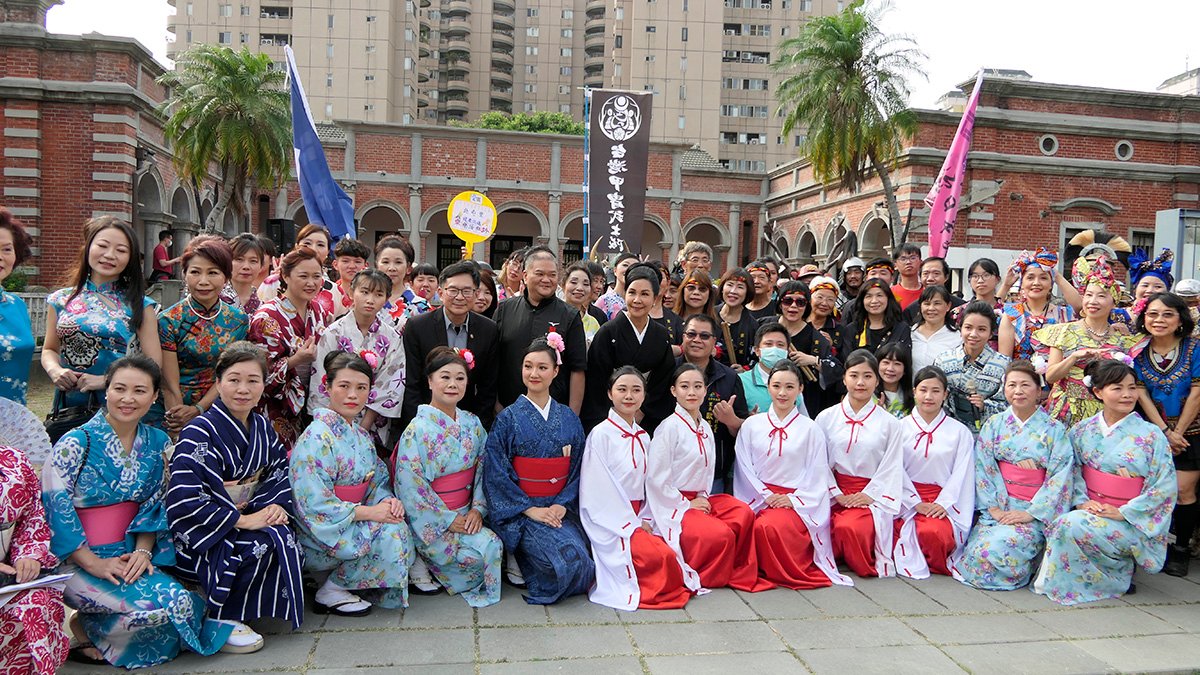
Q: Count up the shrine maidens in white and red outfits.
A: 5